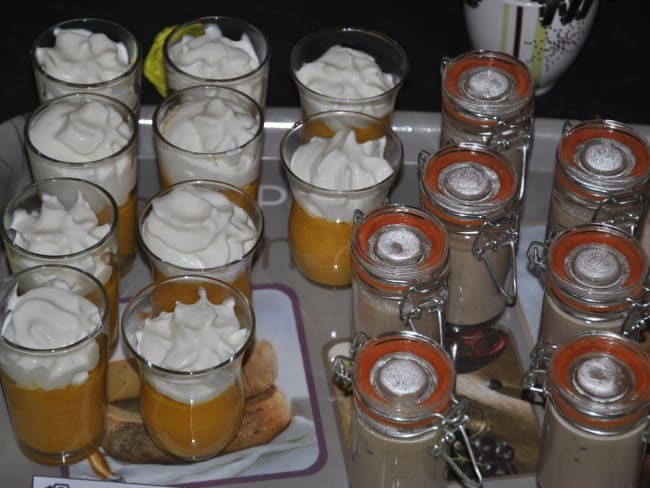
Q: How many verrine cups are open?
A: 10